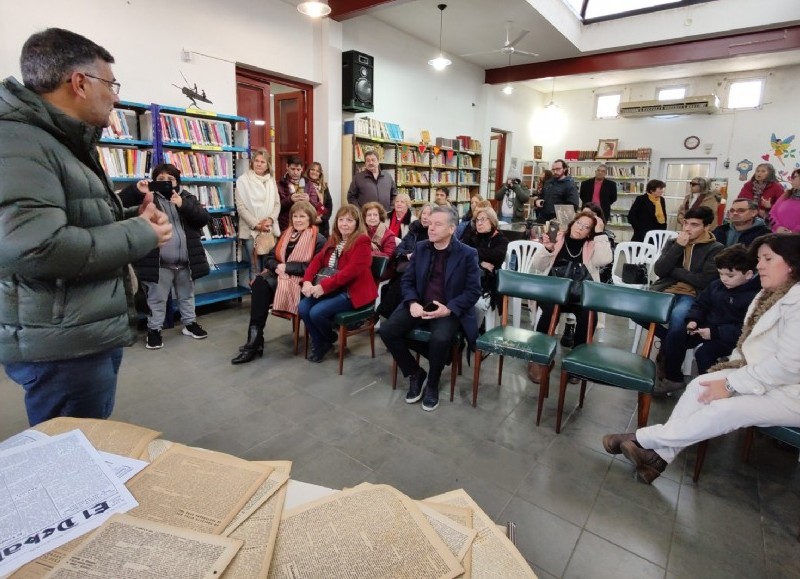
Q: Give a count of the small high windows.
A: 3